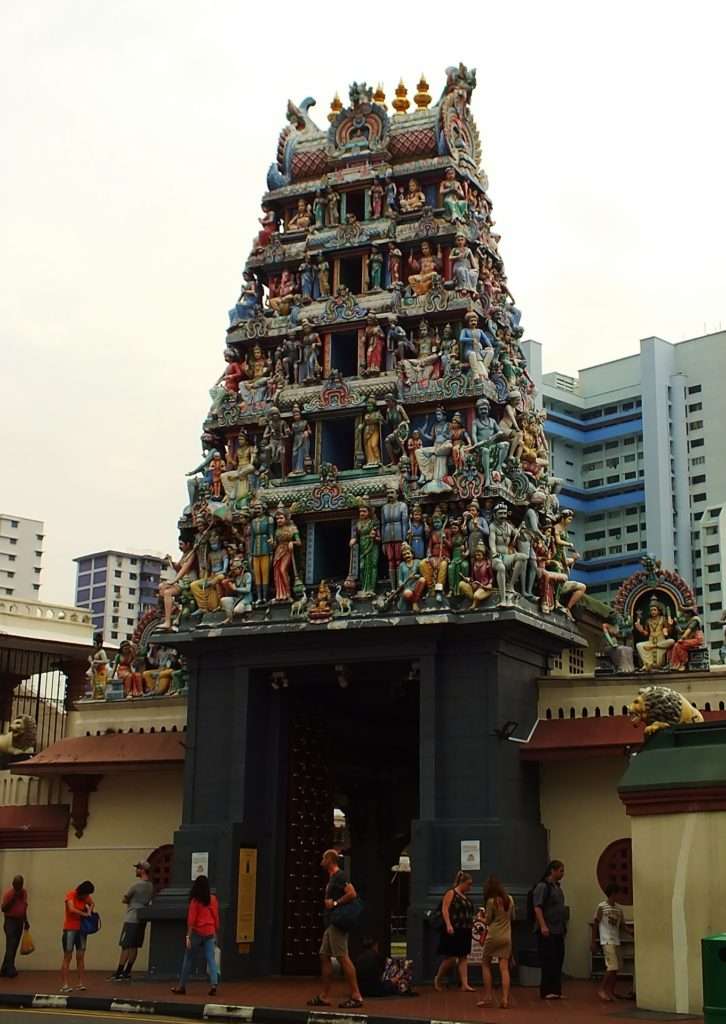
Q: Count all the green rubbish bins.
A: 1